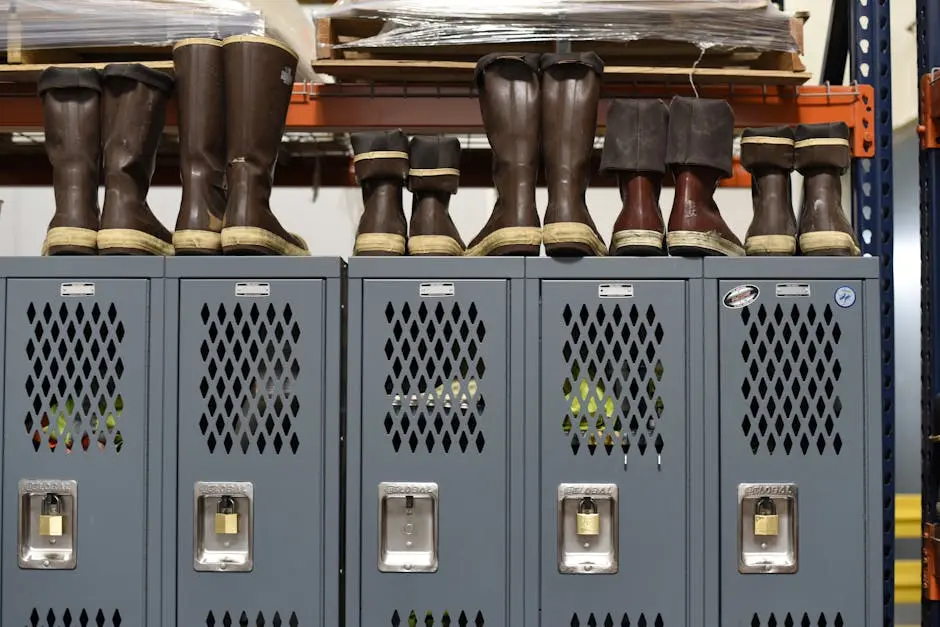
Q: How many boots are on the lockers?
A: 12